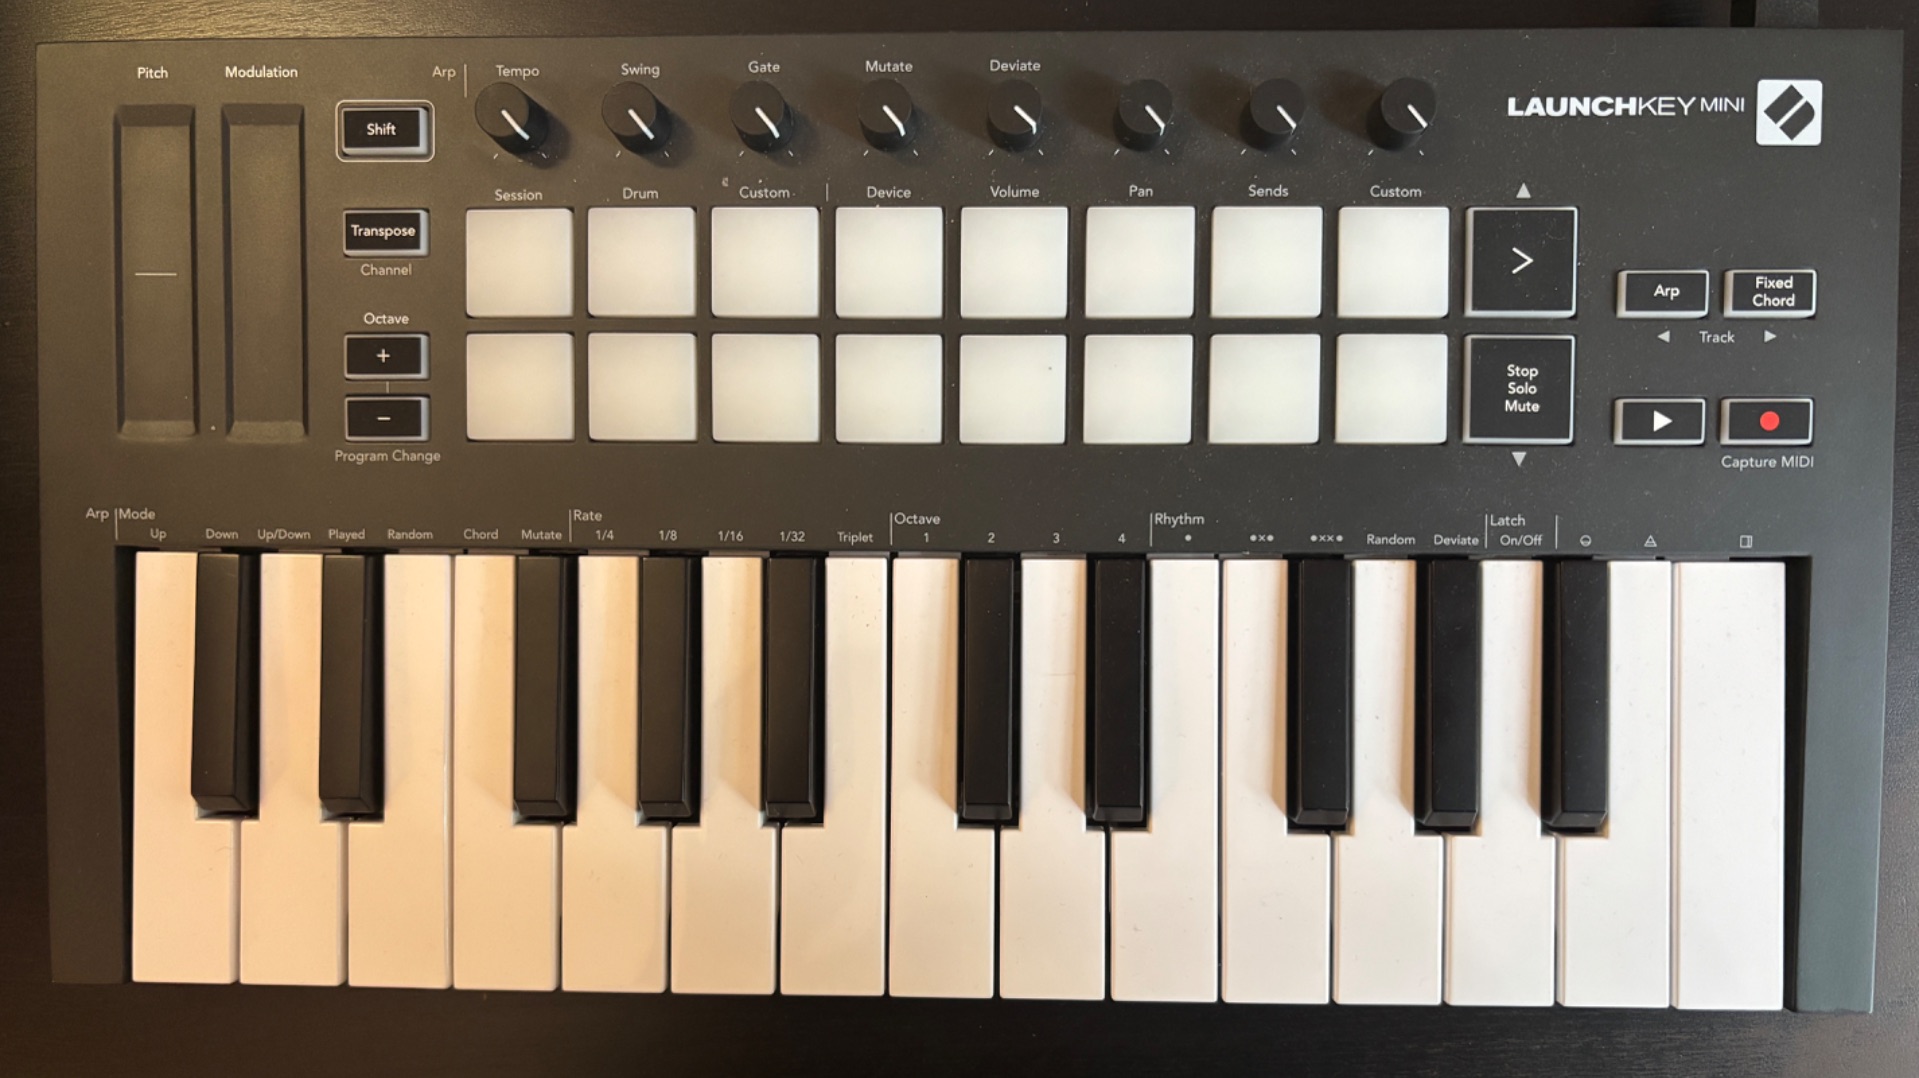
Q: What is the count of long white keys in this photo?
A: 15